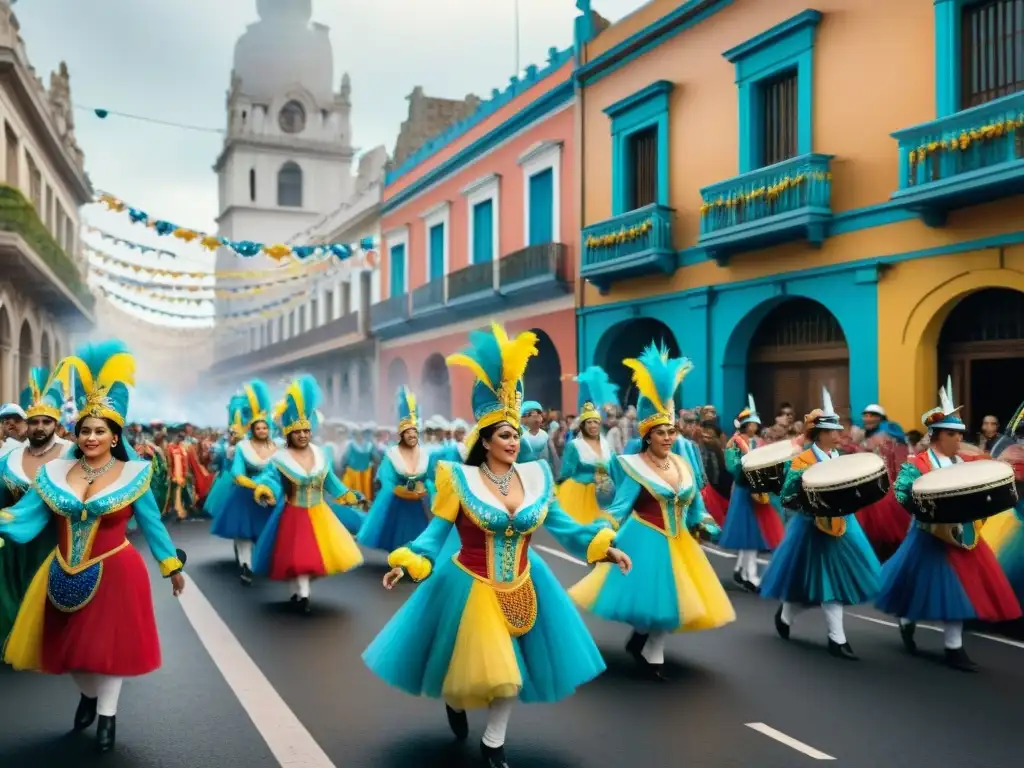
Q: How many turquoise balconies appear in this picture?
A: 3